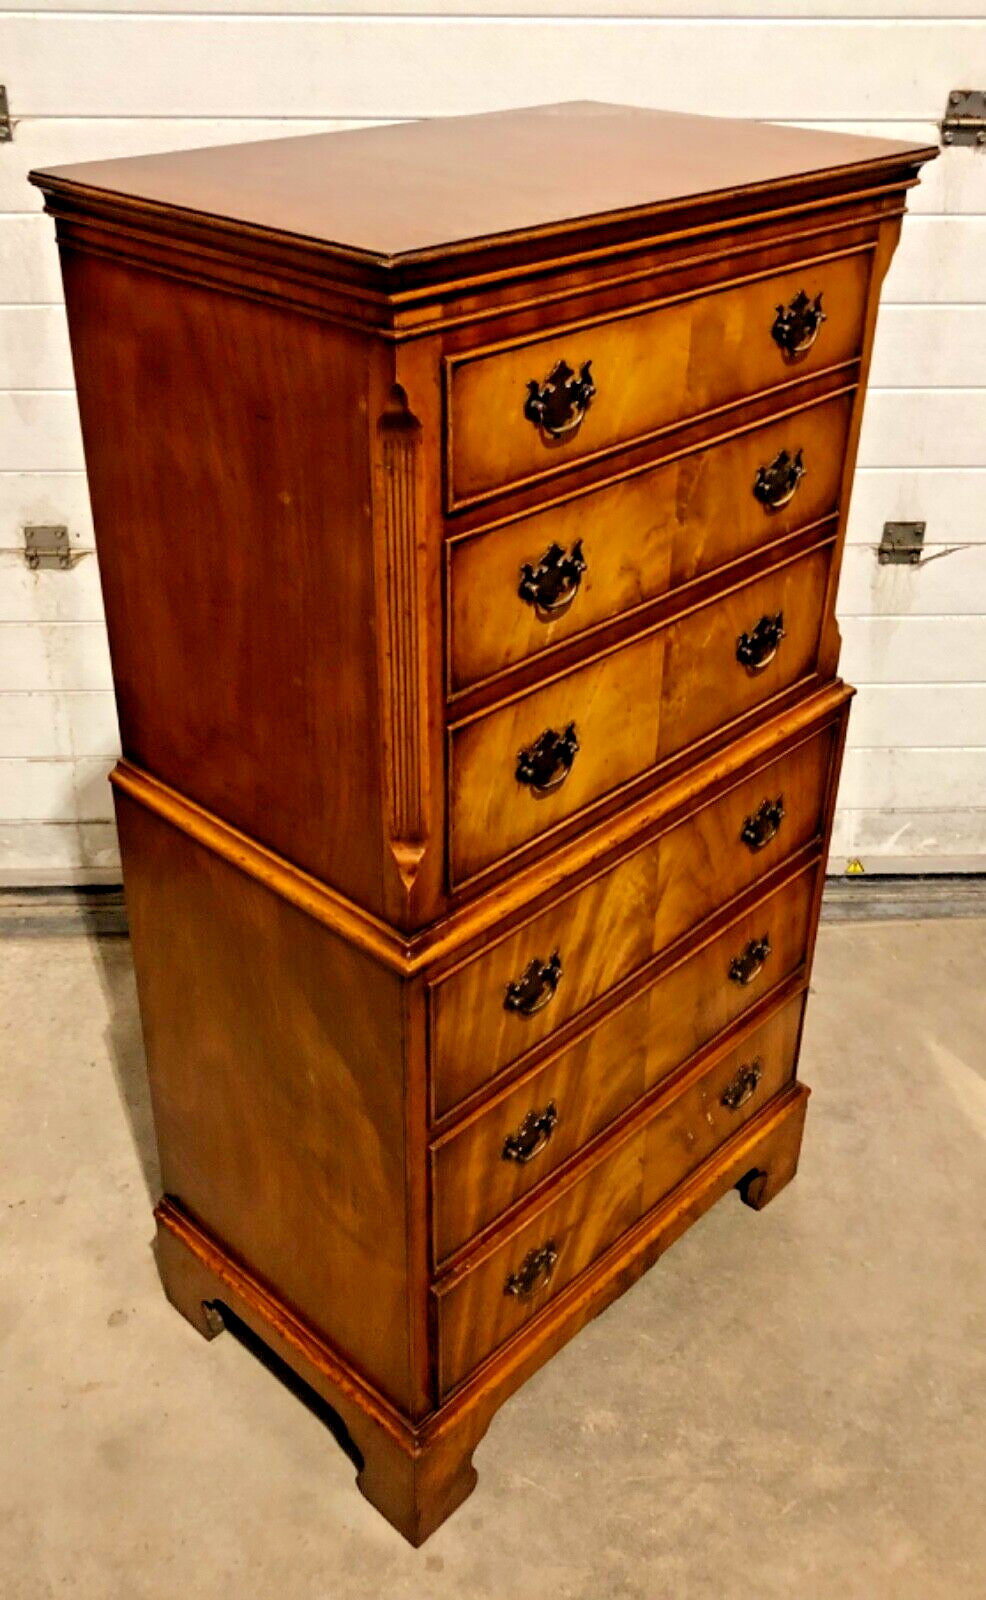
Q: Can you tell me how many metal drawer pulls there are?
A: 12